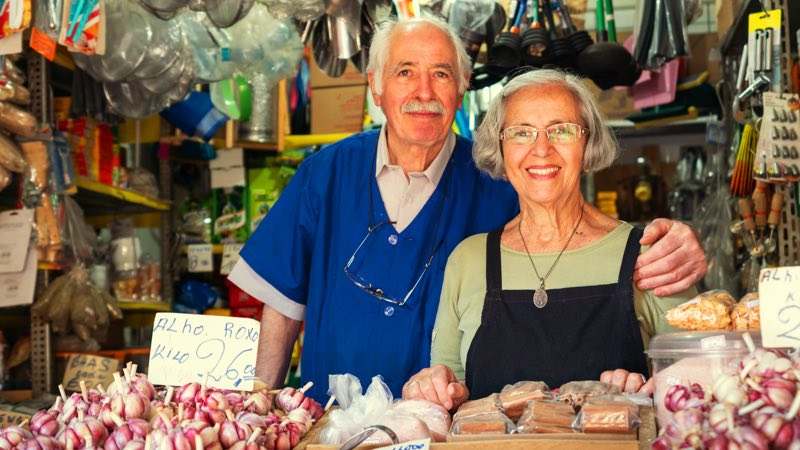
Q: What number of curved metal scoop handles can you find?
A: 1